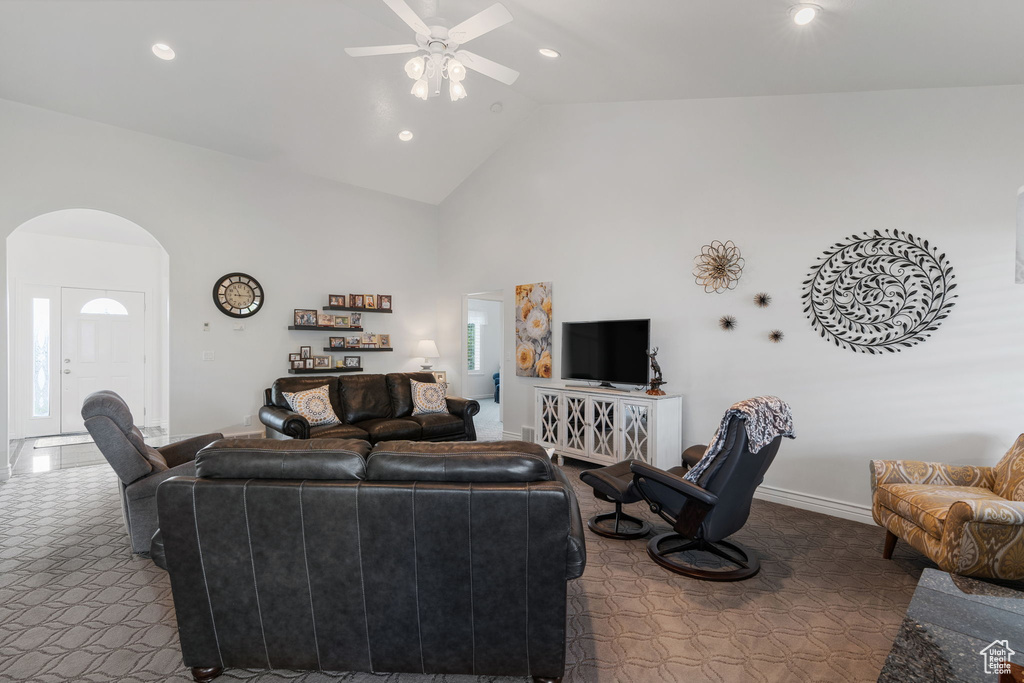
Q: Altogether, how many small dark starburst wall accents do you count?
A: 3